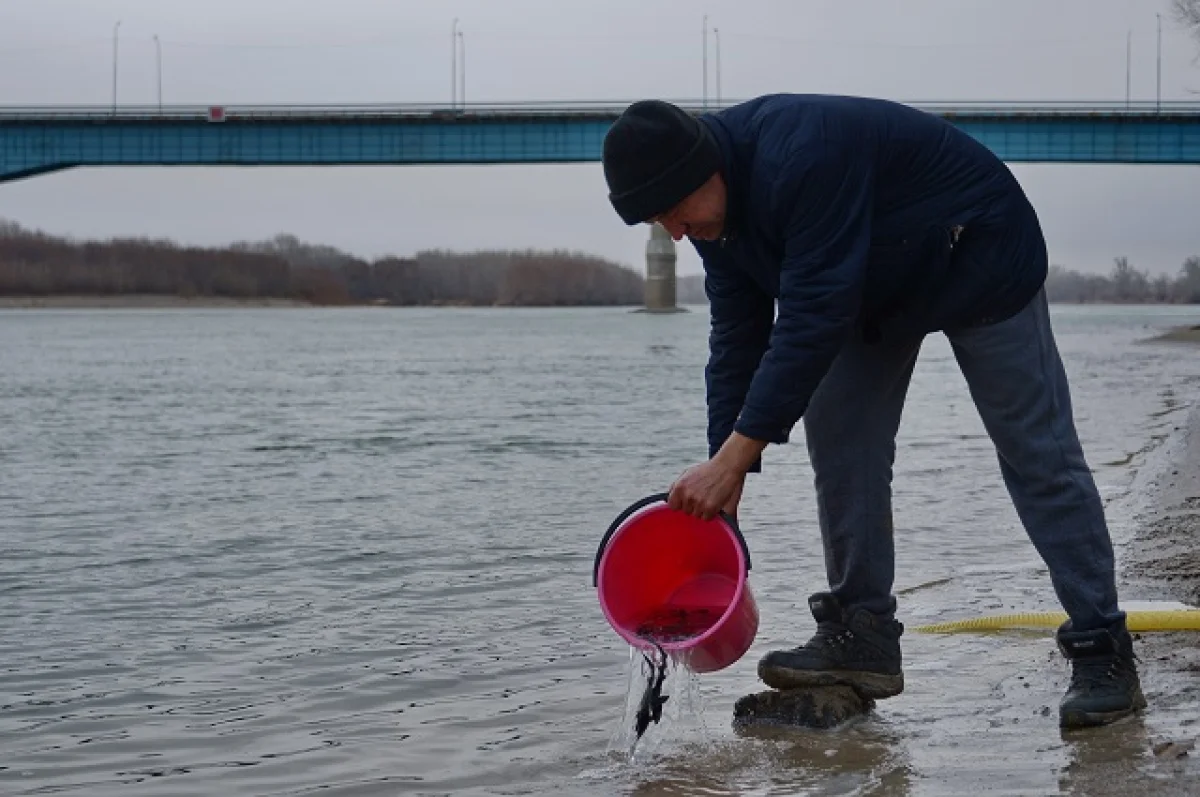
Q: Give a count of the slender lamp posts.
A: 8